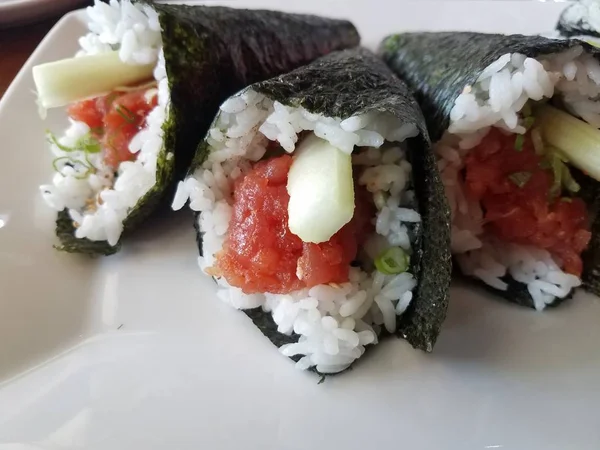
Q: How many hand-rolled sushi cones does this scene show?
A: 3